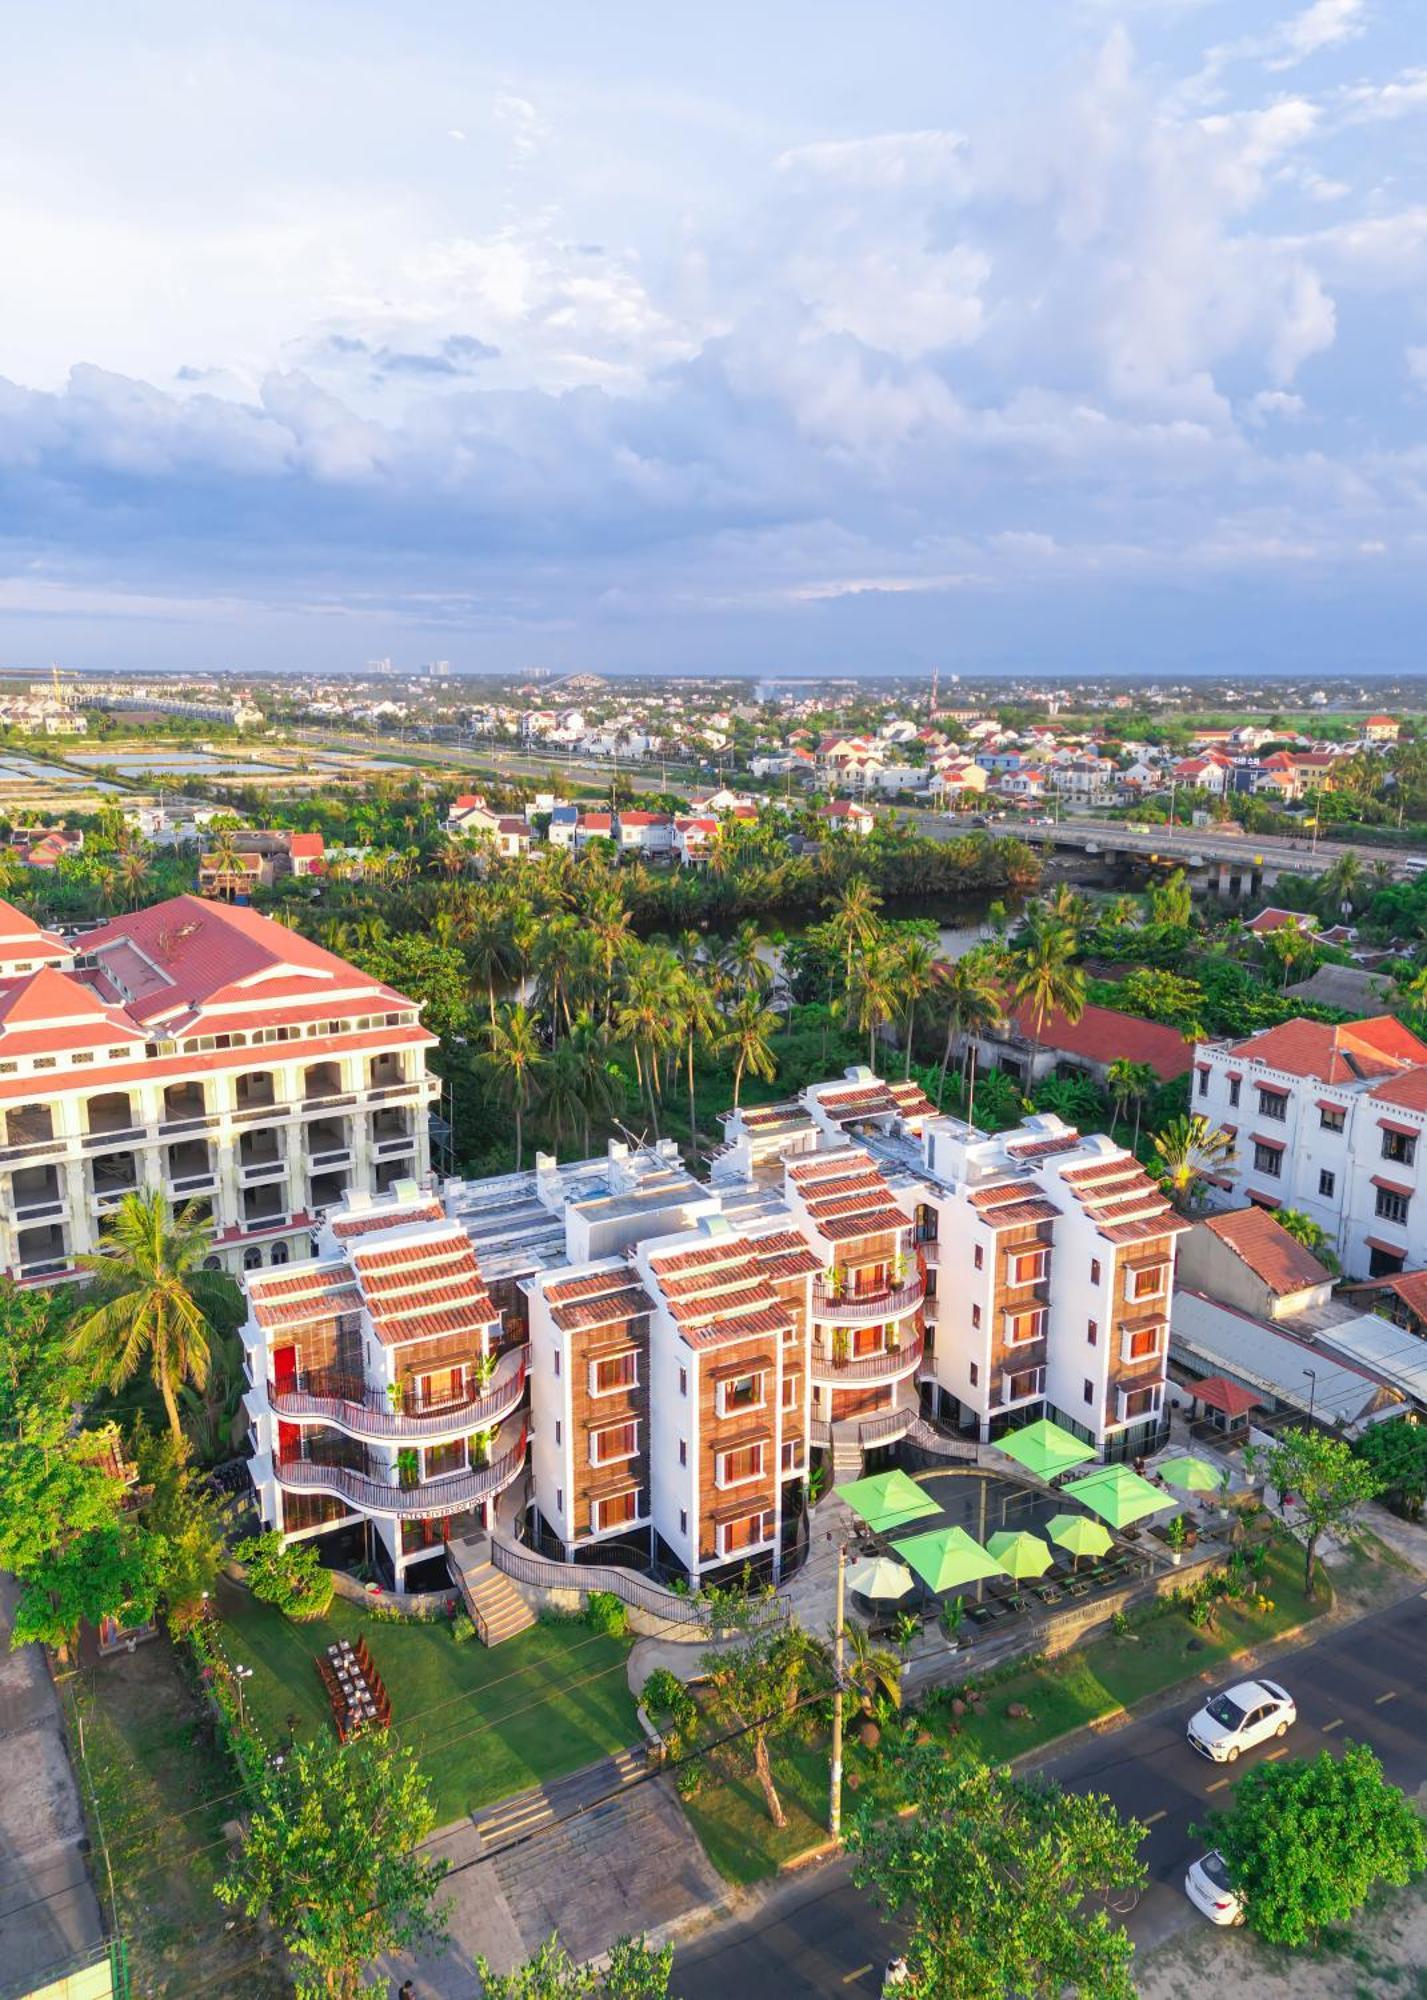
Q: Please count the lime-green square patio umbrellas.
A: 4